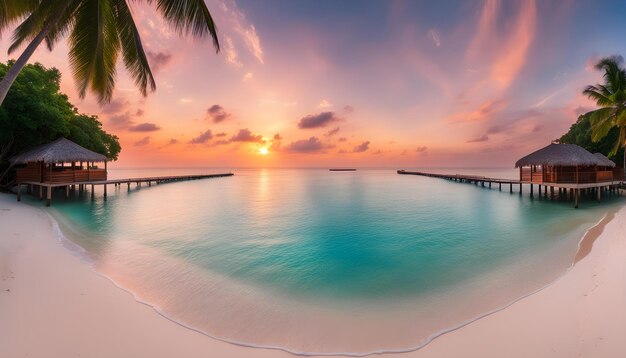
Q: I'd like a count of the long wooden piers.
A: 2